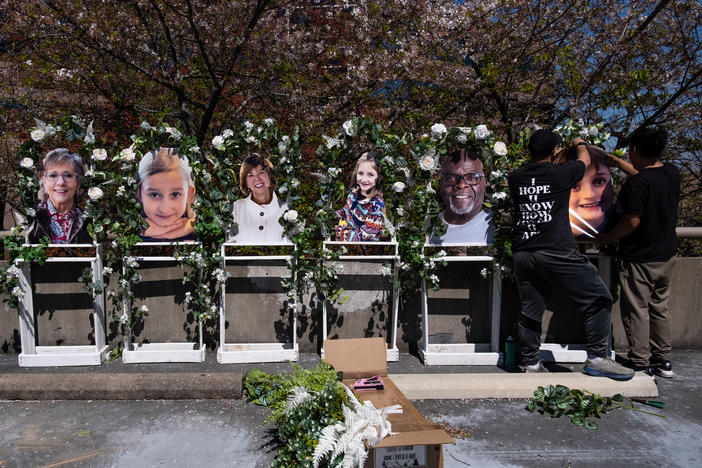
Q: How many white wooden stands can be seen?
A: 6